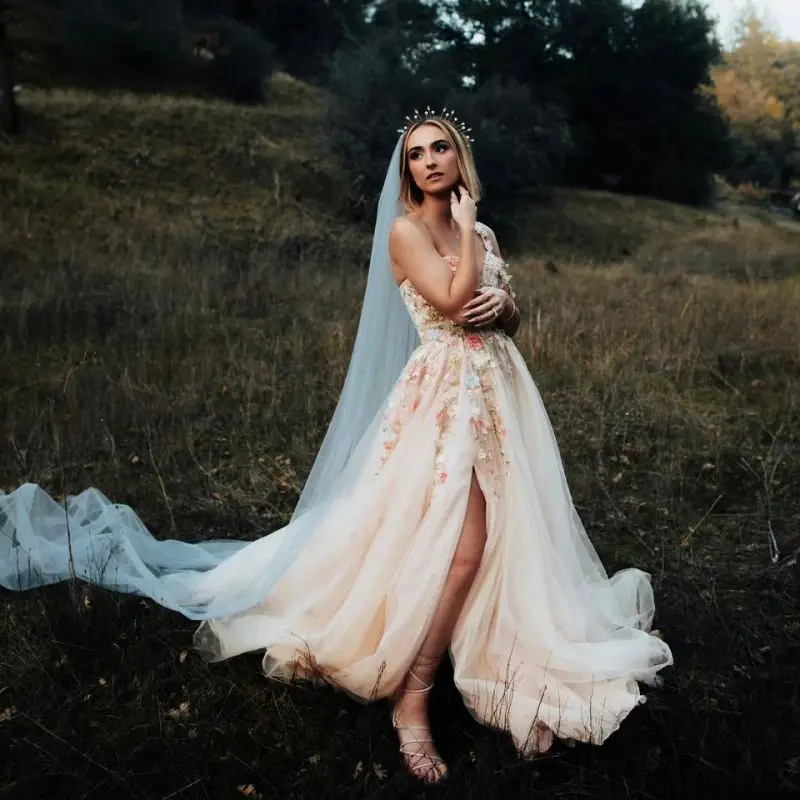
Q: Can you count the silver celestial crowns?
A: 1